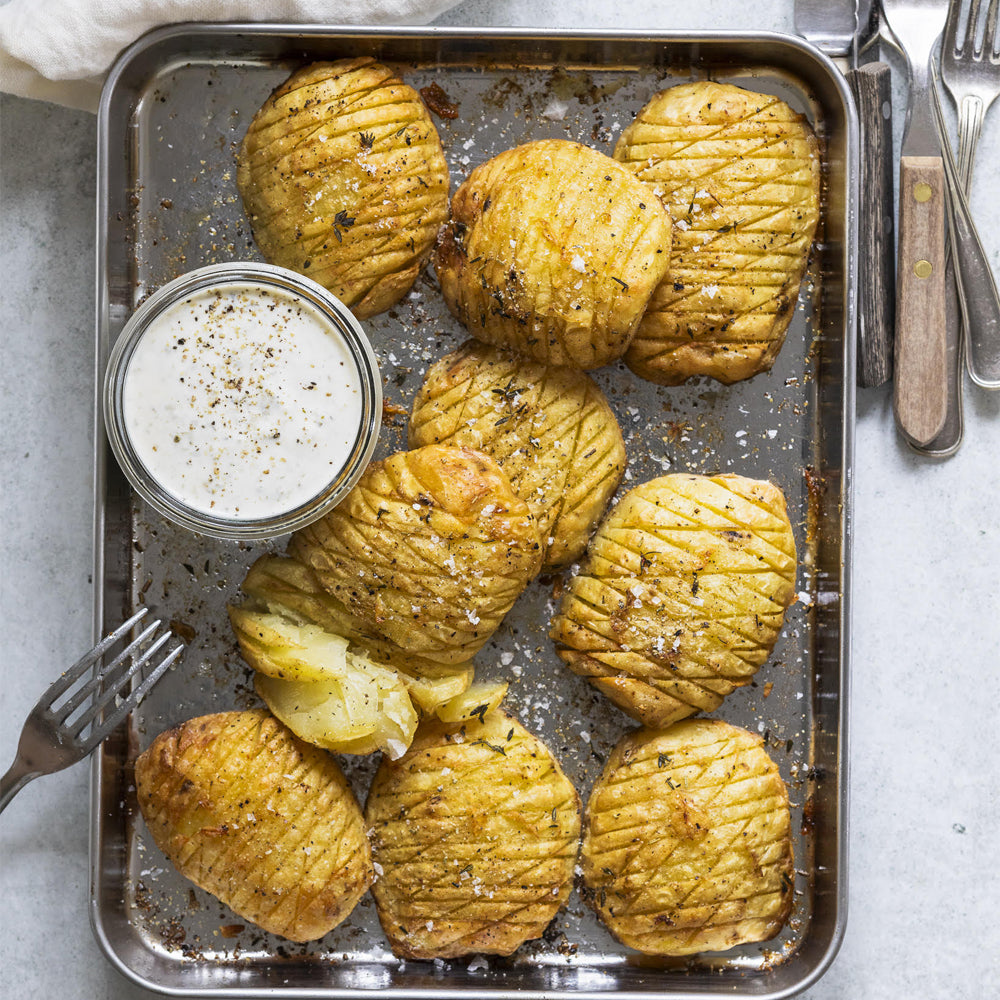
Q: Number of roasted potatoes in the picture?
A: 10